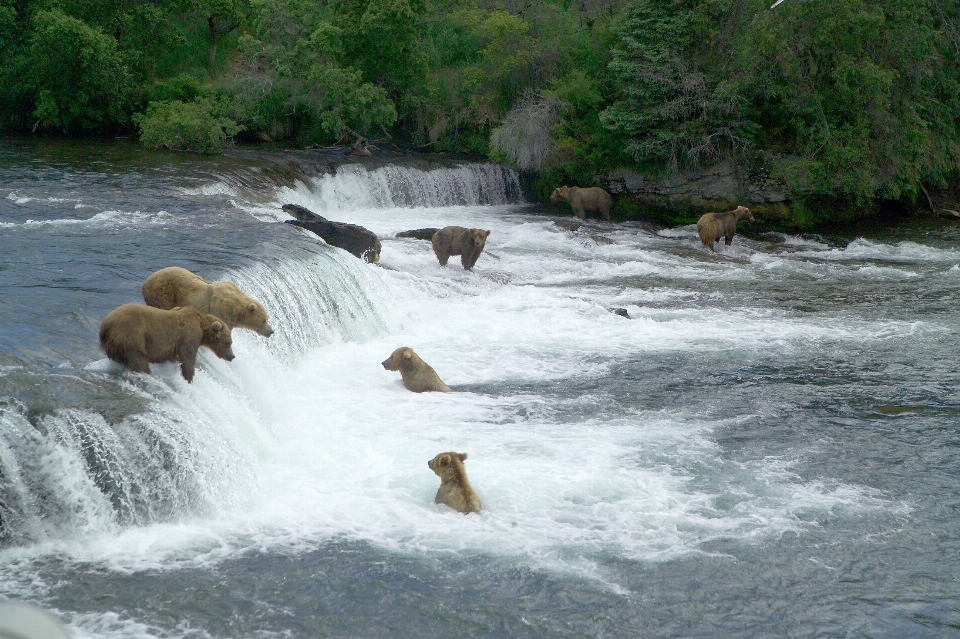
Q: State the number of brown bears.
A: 7